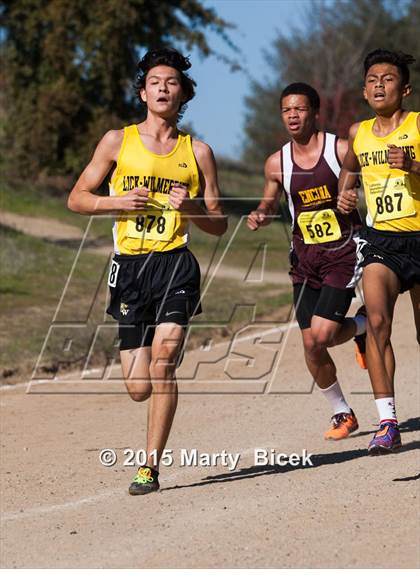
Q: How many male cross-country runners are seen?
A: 3